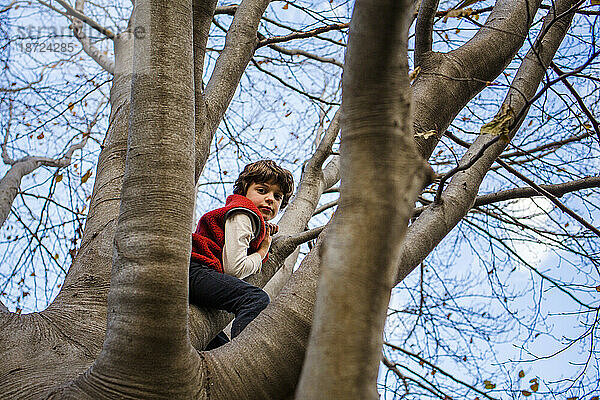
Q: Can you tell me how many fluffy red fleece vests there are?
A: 1